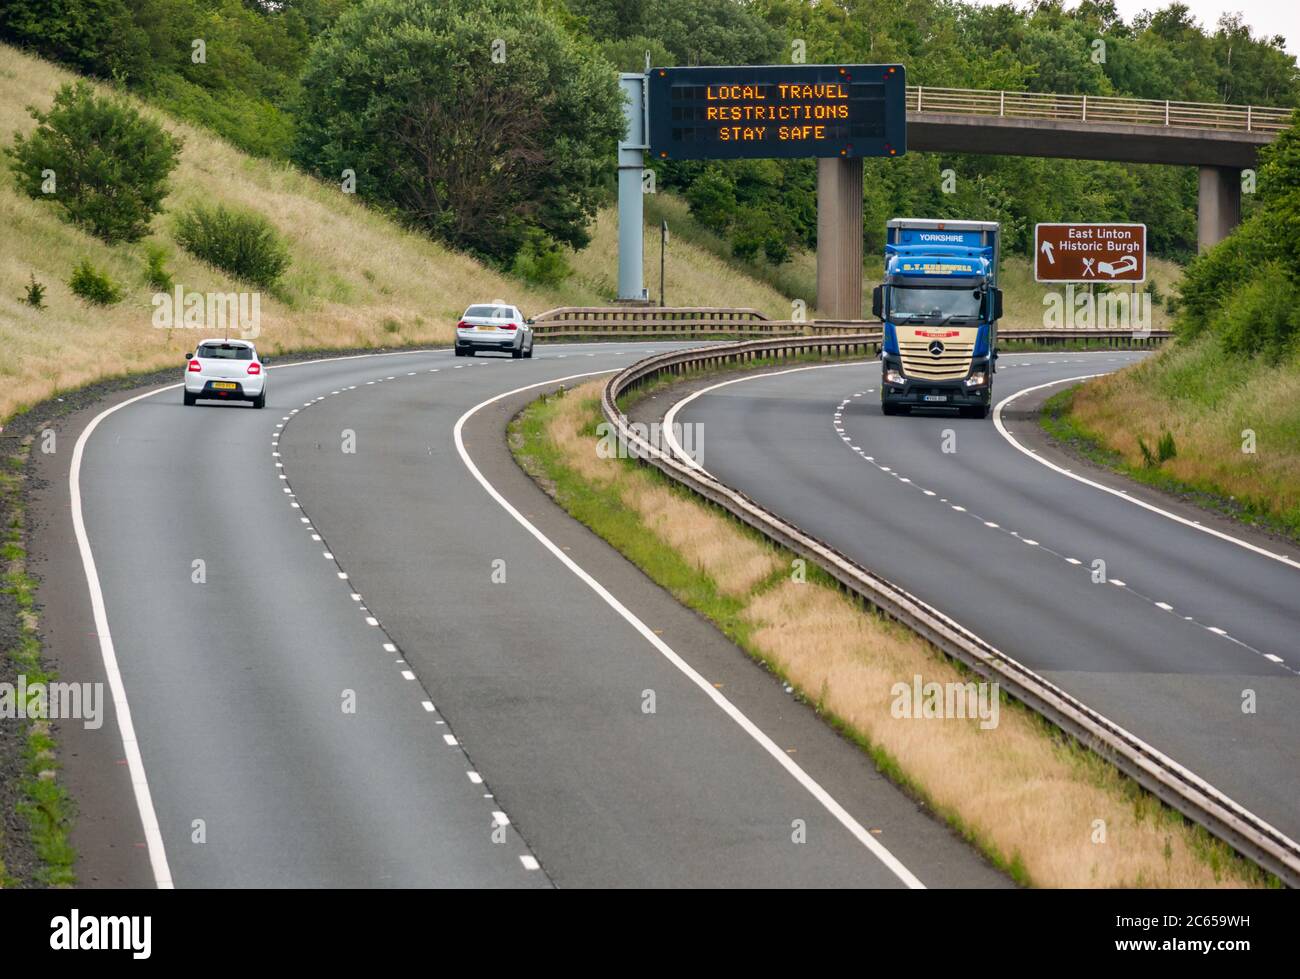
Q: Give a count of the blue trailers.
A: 1